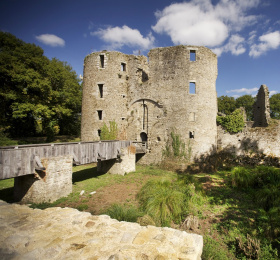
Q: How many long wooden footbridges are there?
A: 1